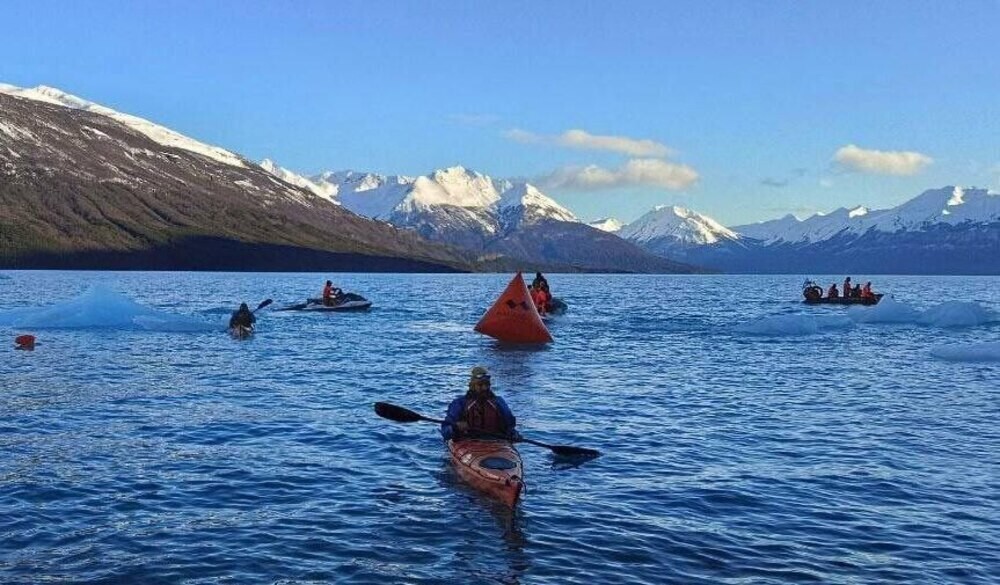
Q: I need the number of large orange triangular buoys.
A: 1